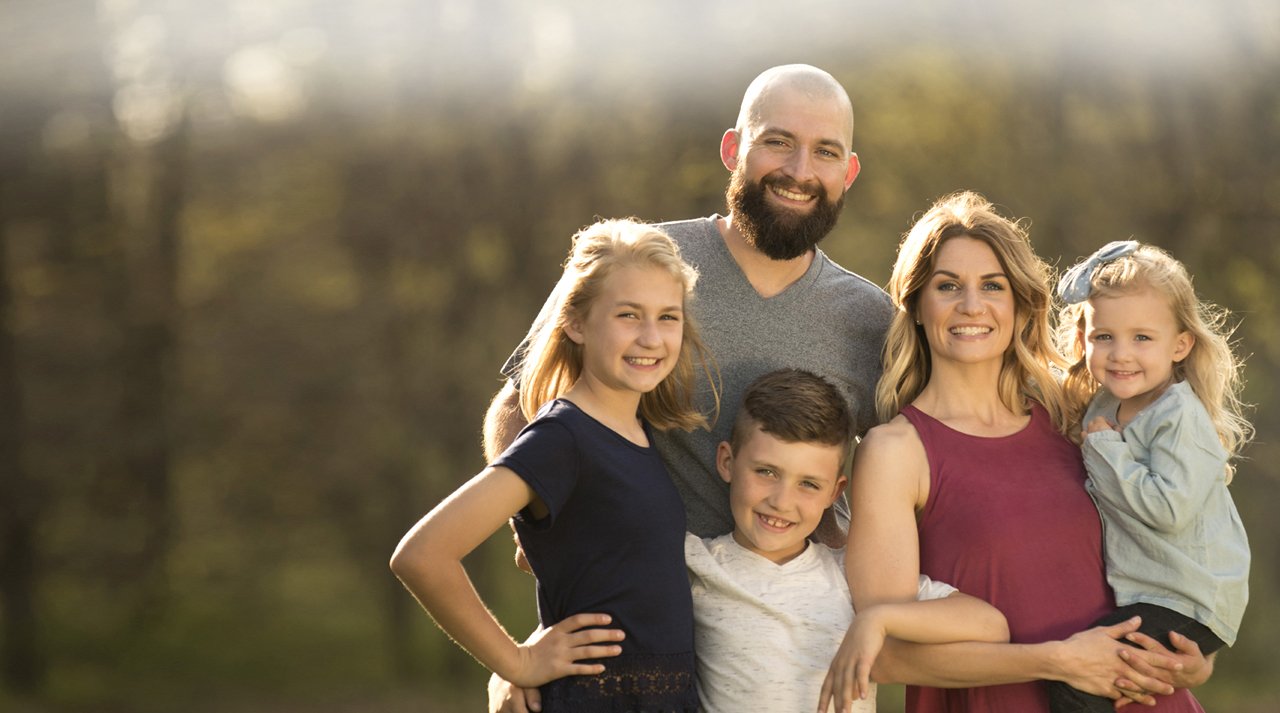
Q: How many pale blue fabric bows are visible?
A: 1